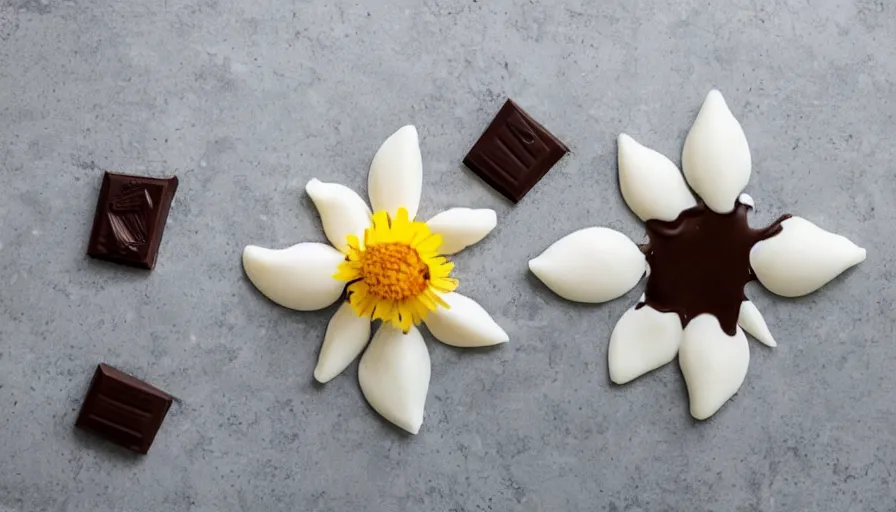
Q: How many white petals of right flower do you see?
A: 7